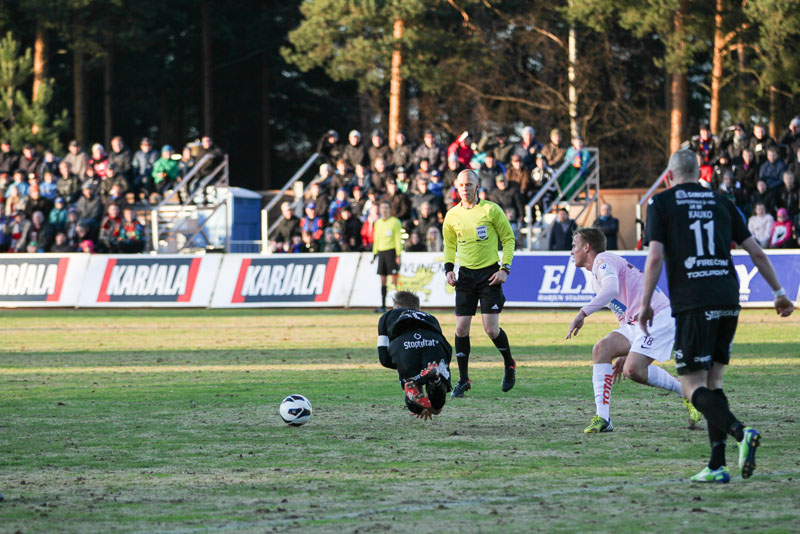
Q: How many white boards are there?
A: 4